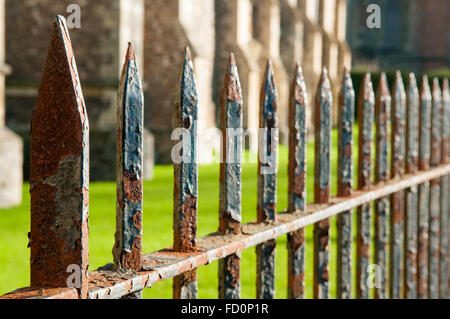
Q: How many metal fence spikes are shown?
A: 15